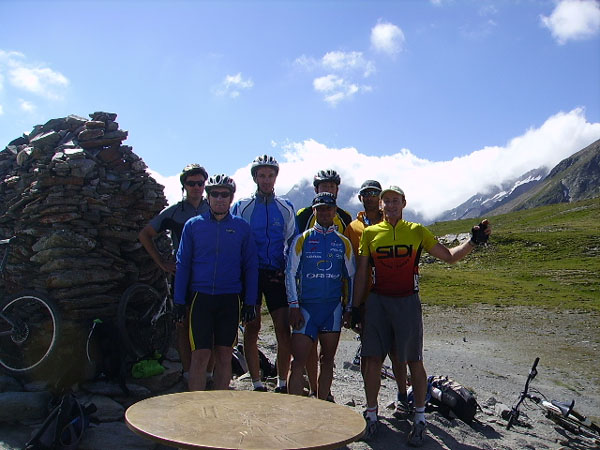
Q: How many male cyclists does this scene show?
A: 7